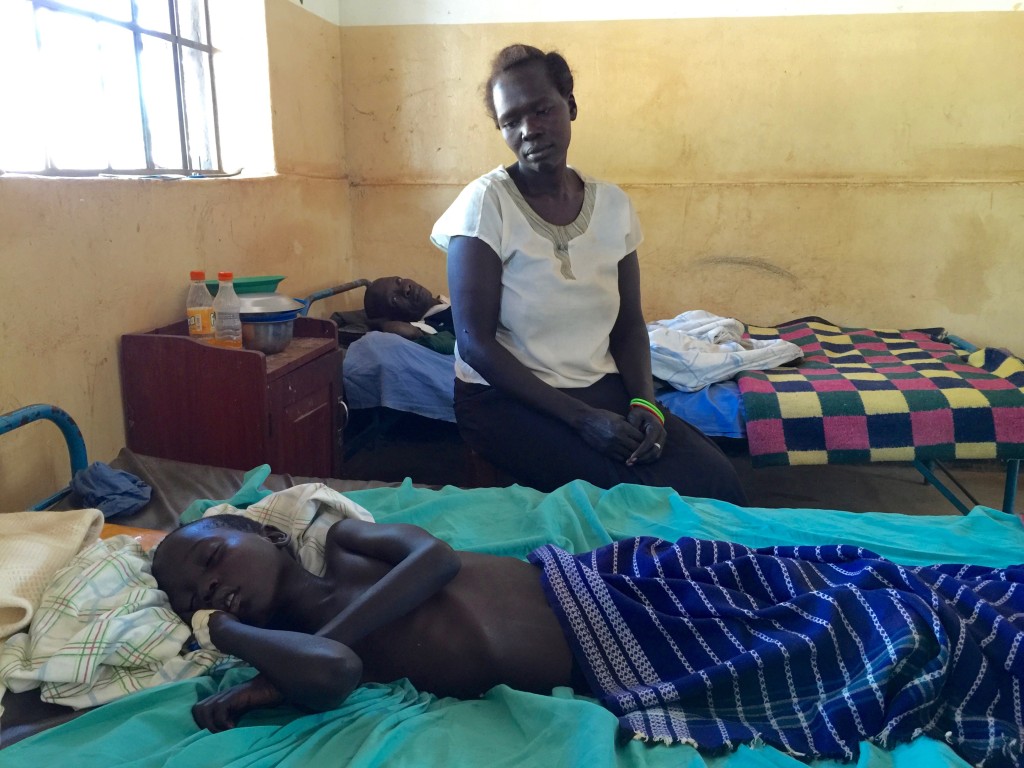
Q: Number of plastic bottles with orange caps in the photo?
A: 2